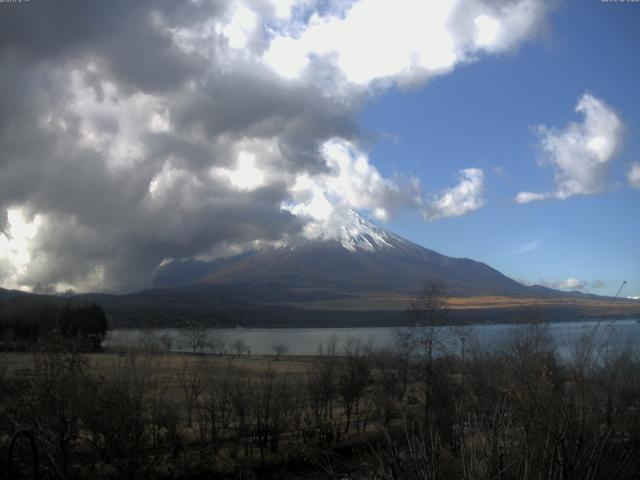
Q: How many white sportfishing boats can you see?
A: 0